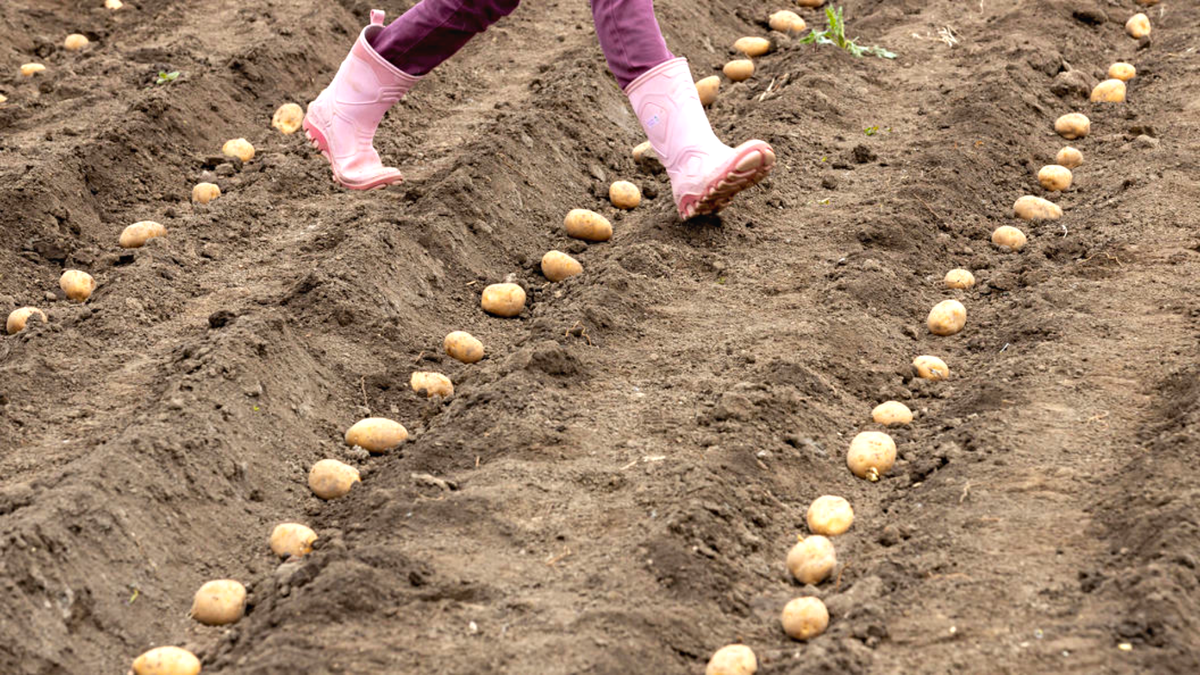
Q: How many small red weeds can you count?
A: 0